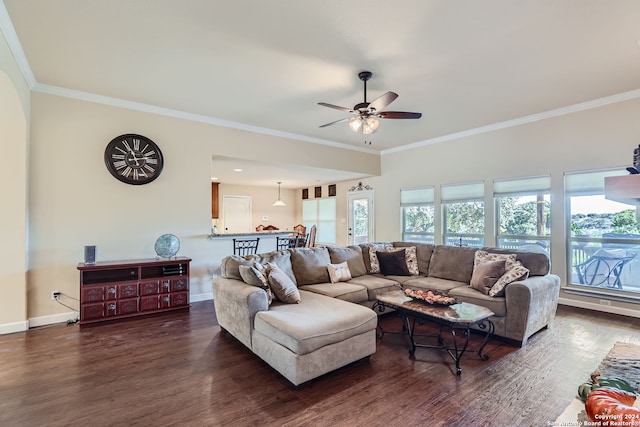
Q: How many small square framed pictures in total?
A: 3